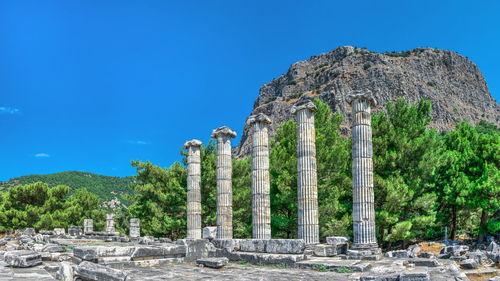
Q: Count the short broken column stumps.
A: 3